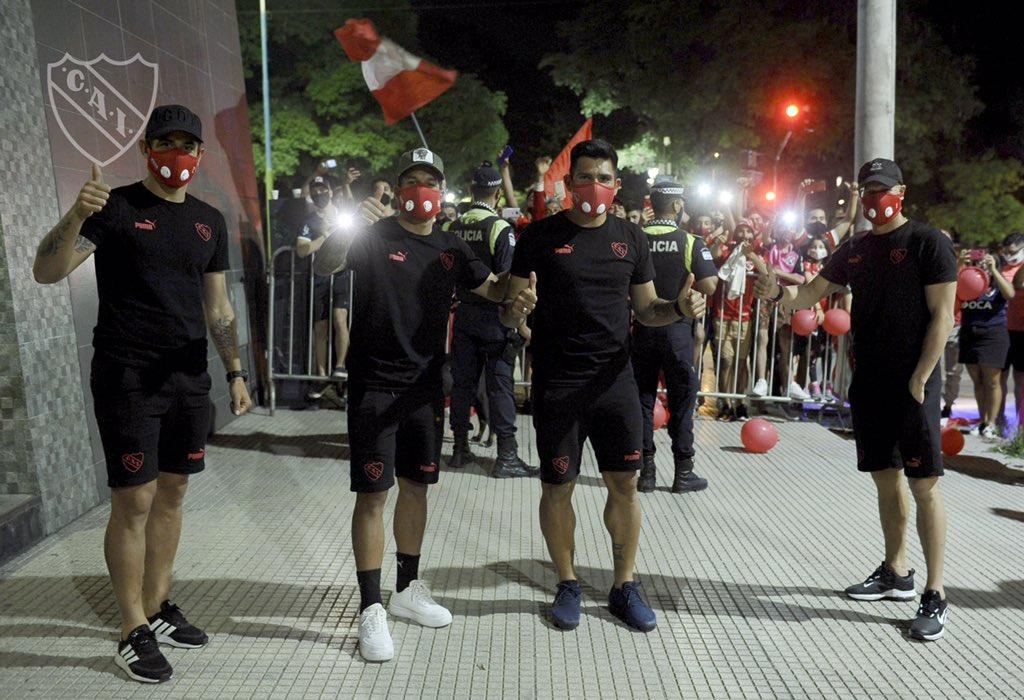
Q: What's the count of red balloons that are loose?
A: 3